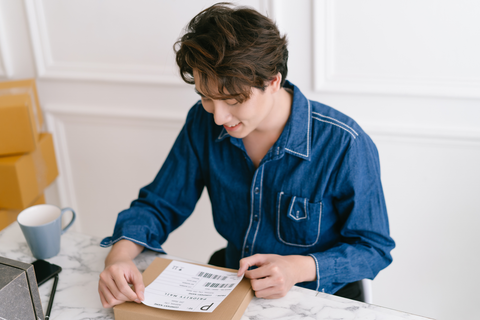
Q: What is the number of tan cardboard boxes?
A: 4